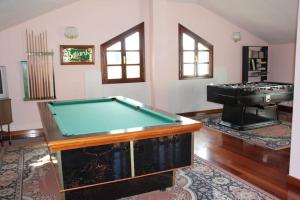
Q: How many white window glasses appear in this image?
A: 12